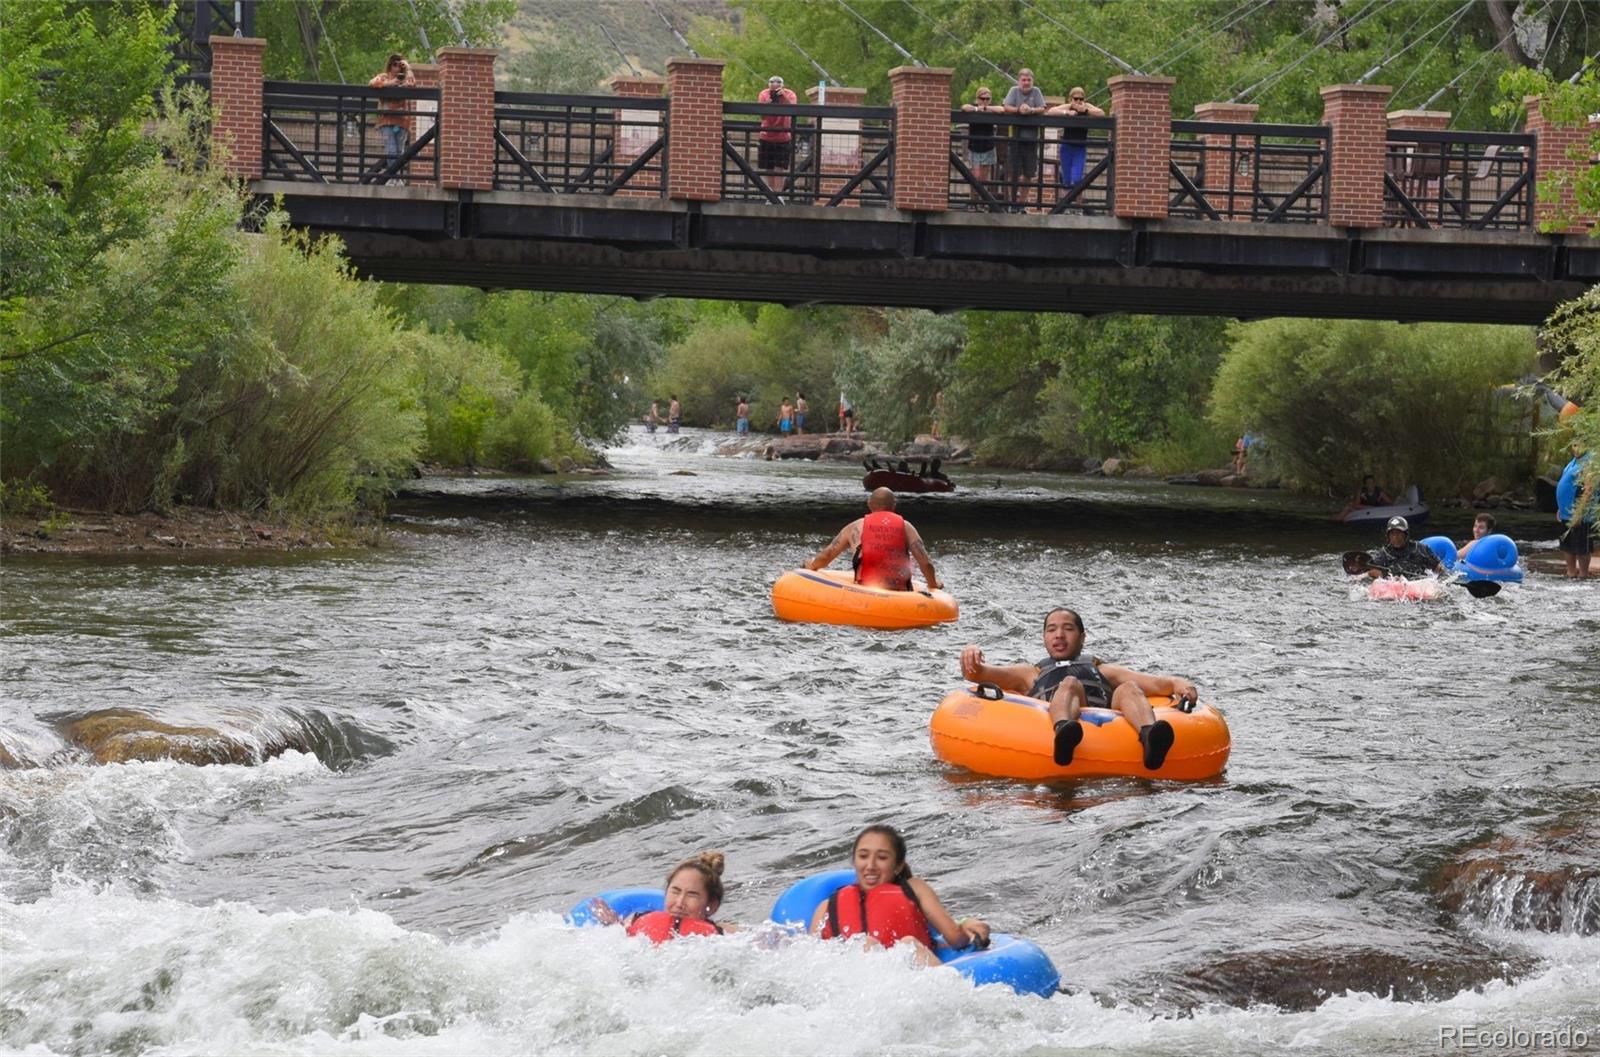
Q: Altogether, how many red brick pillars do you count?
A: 13